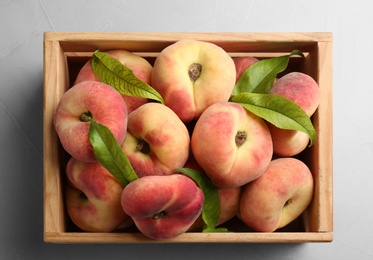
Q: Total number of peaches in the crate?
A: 11